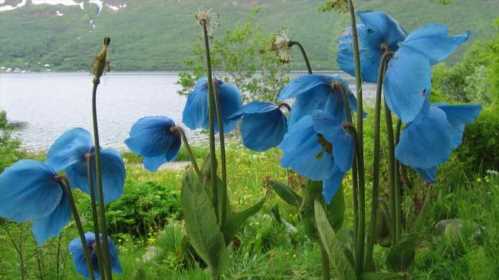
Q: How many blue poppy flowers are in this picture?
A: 11